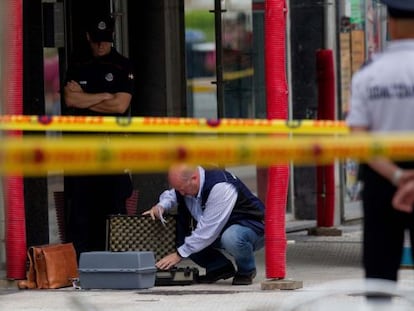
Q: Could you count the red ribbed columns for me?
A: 3